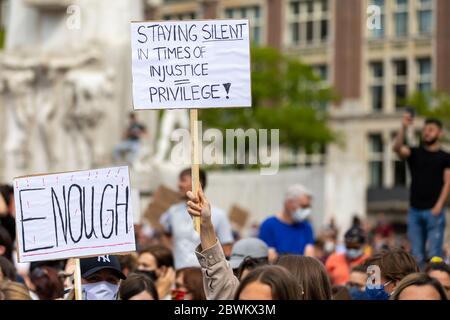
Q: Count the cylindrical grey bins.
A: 0